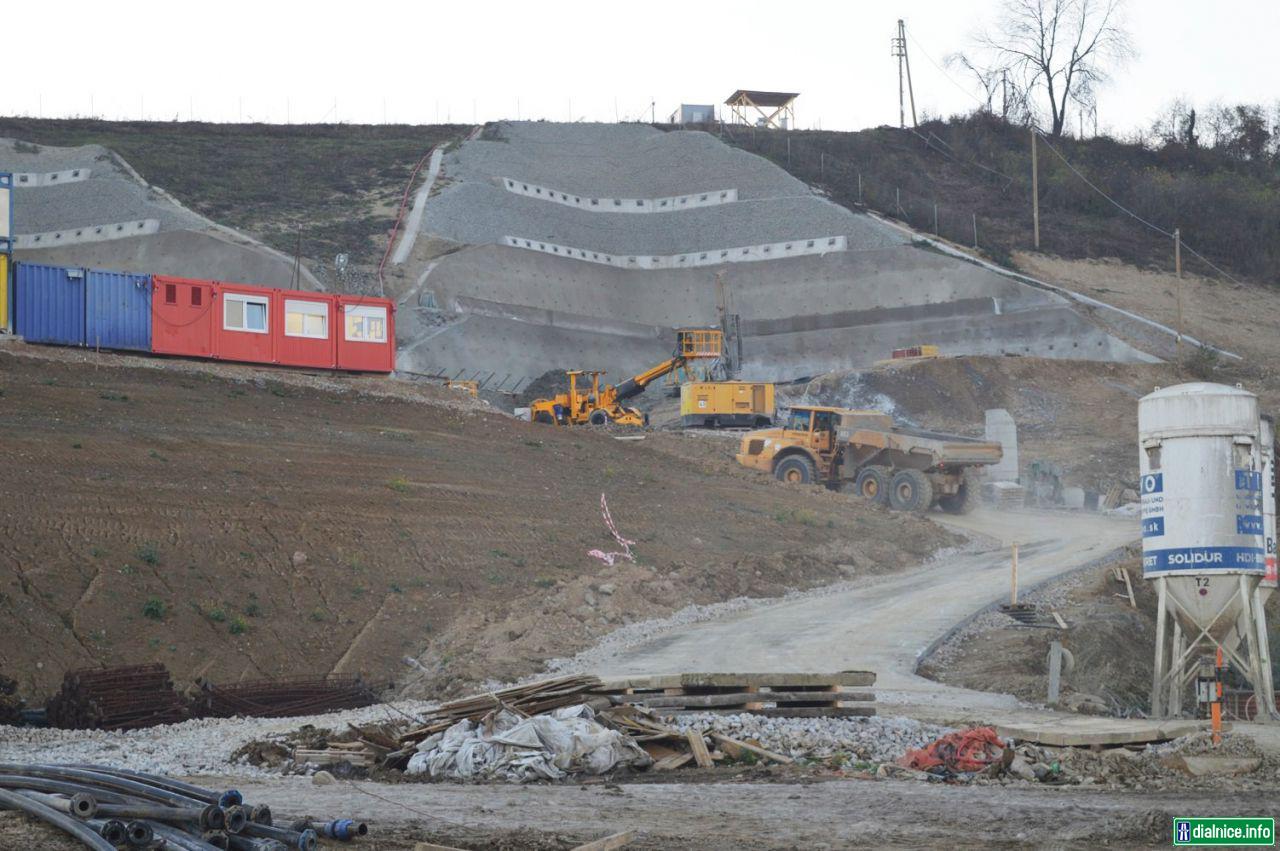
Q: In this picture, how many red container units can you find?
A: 4